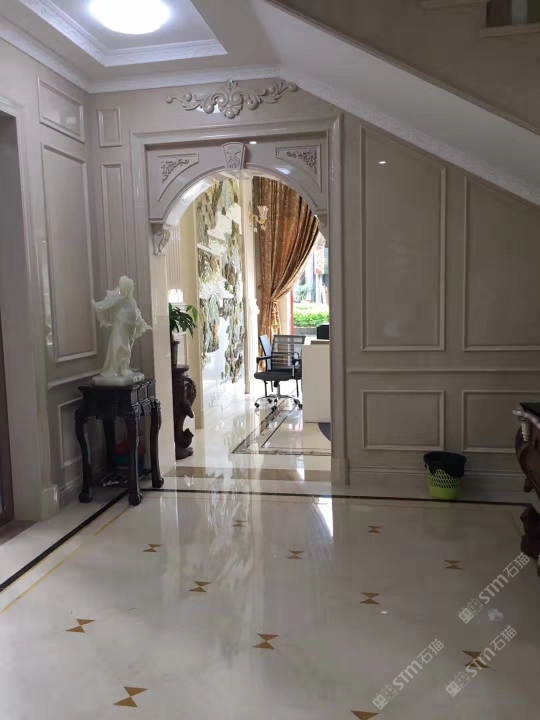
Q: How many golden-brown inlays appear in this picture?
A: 12